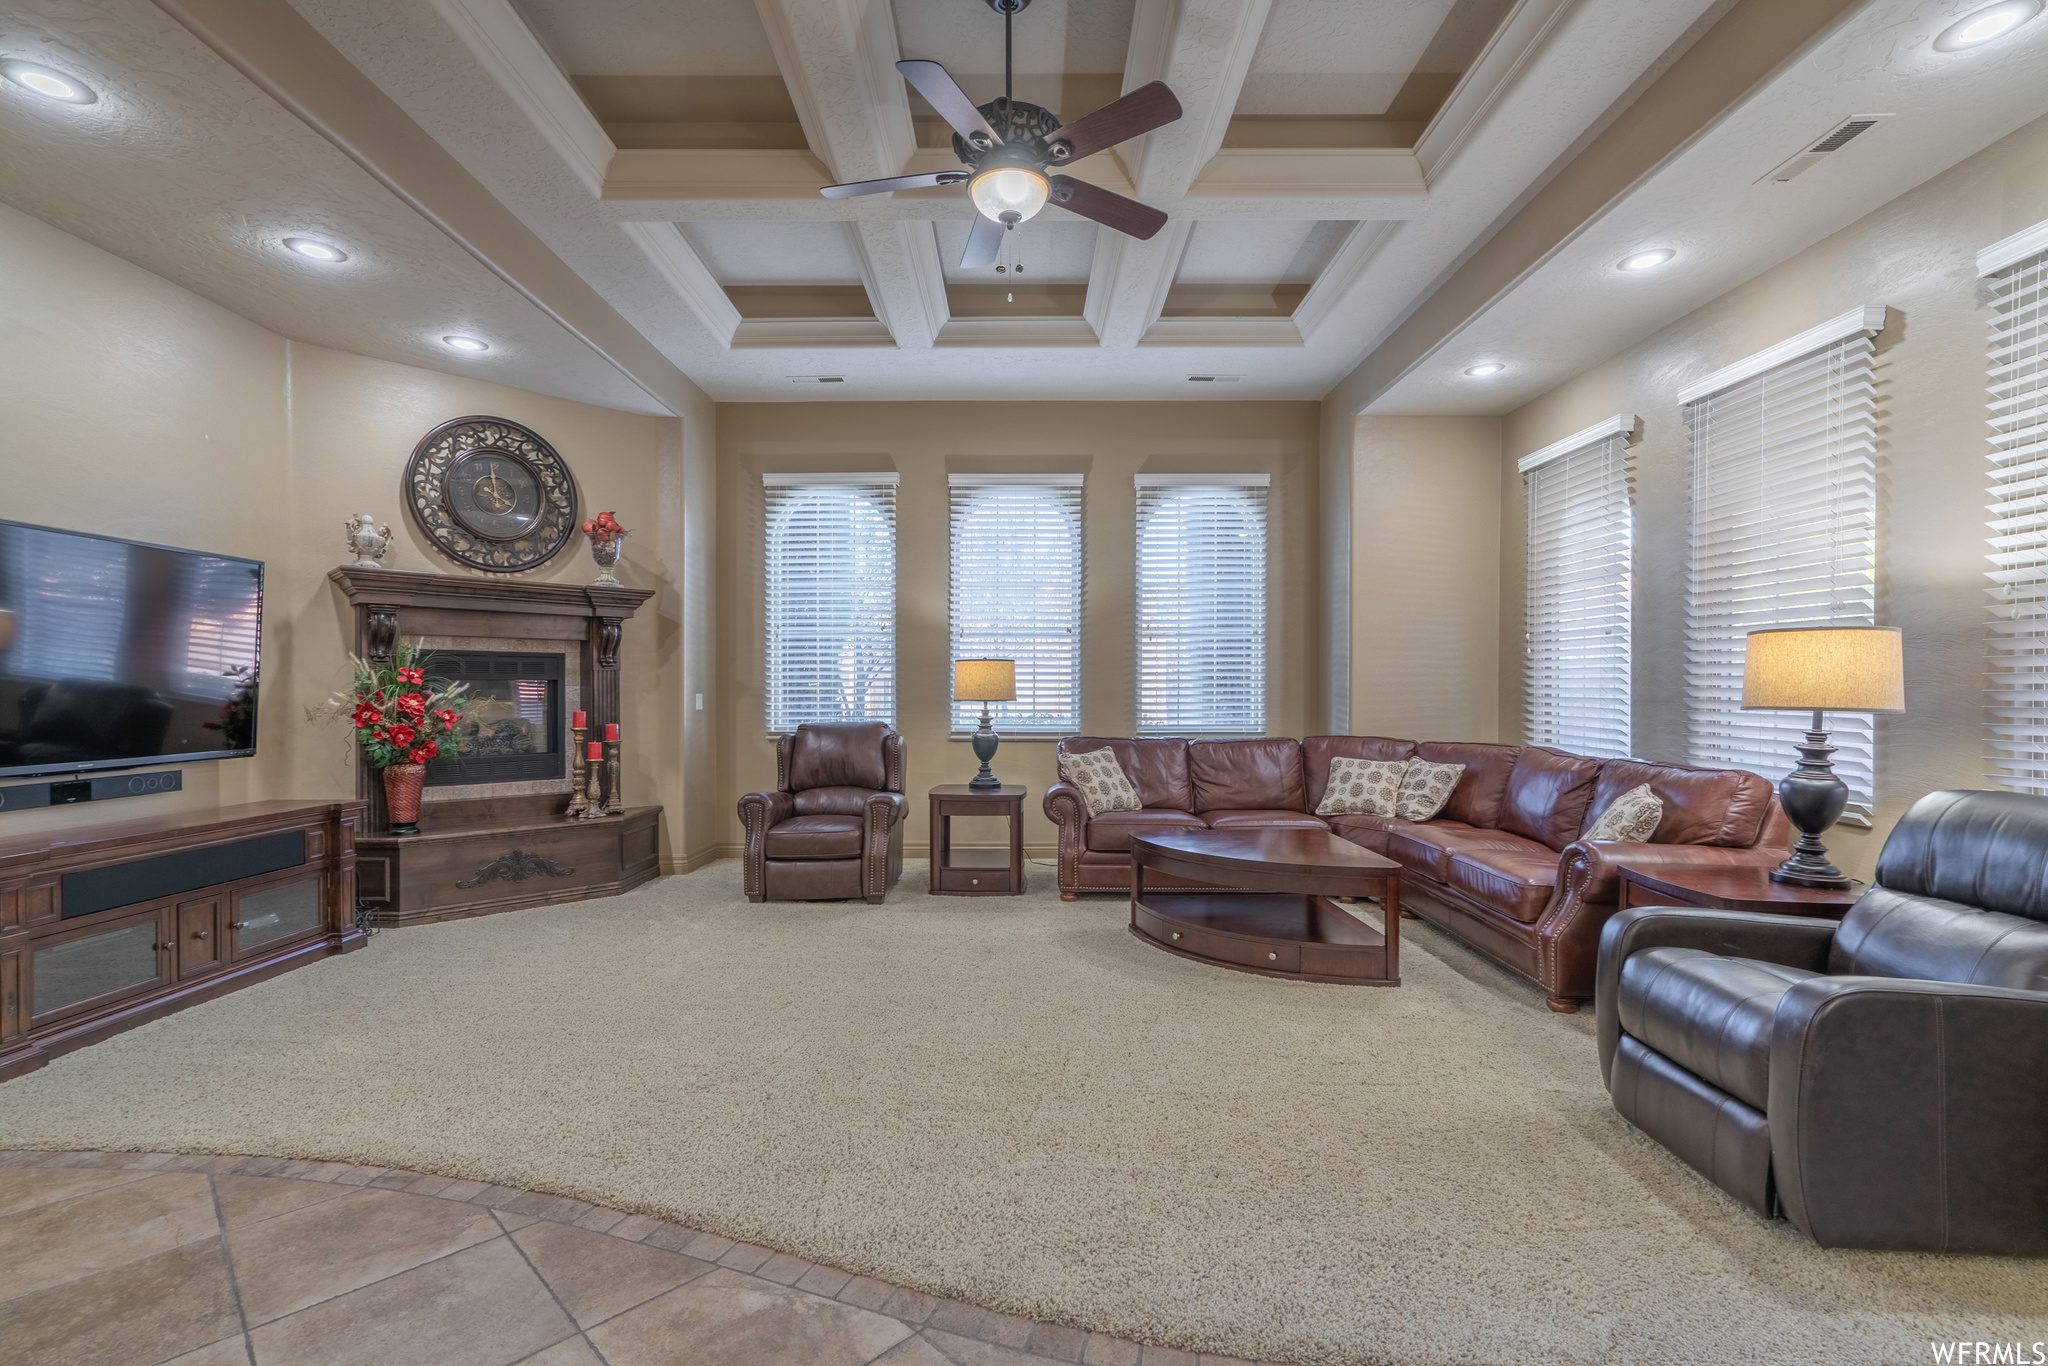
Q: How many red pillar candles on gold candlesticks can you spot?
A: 3